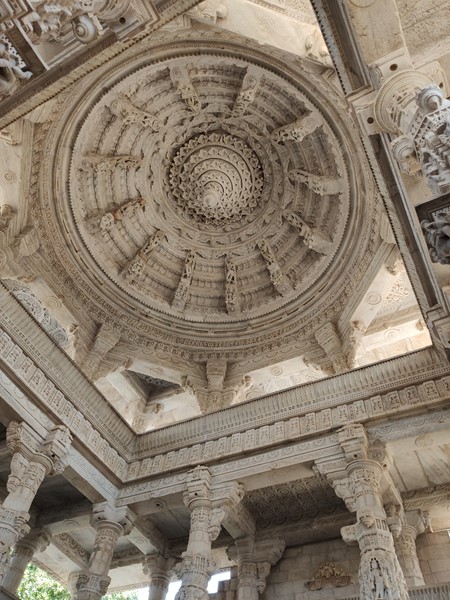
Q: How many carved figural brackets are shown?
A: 12